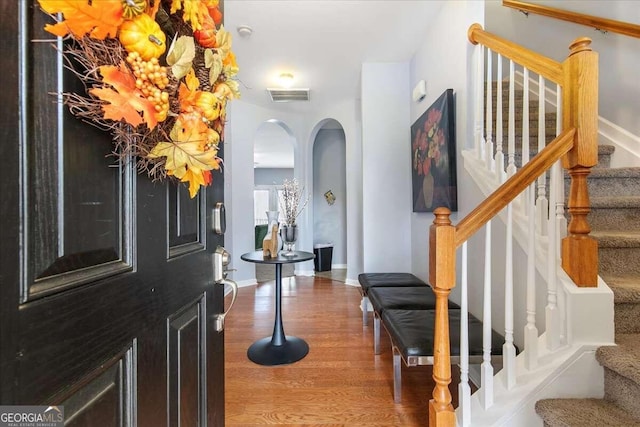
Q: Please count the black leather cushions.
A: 3